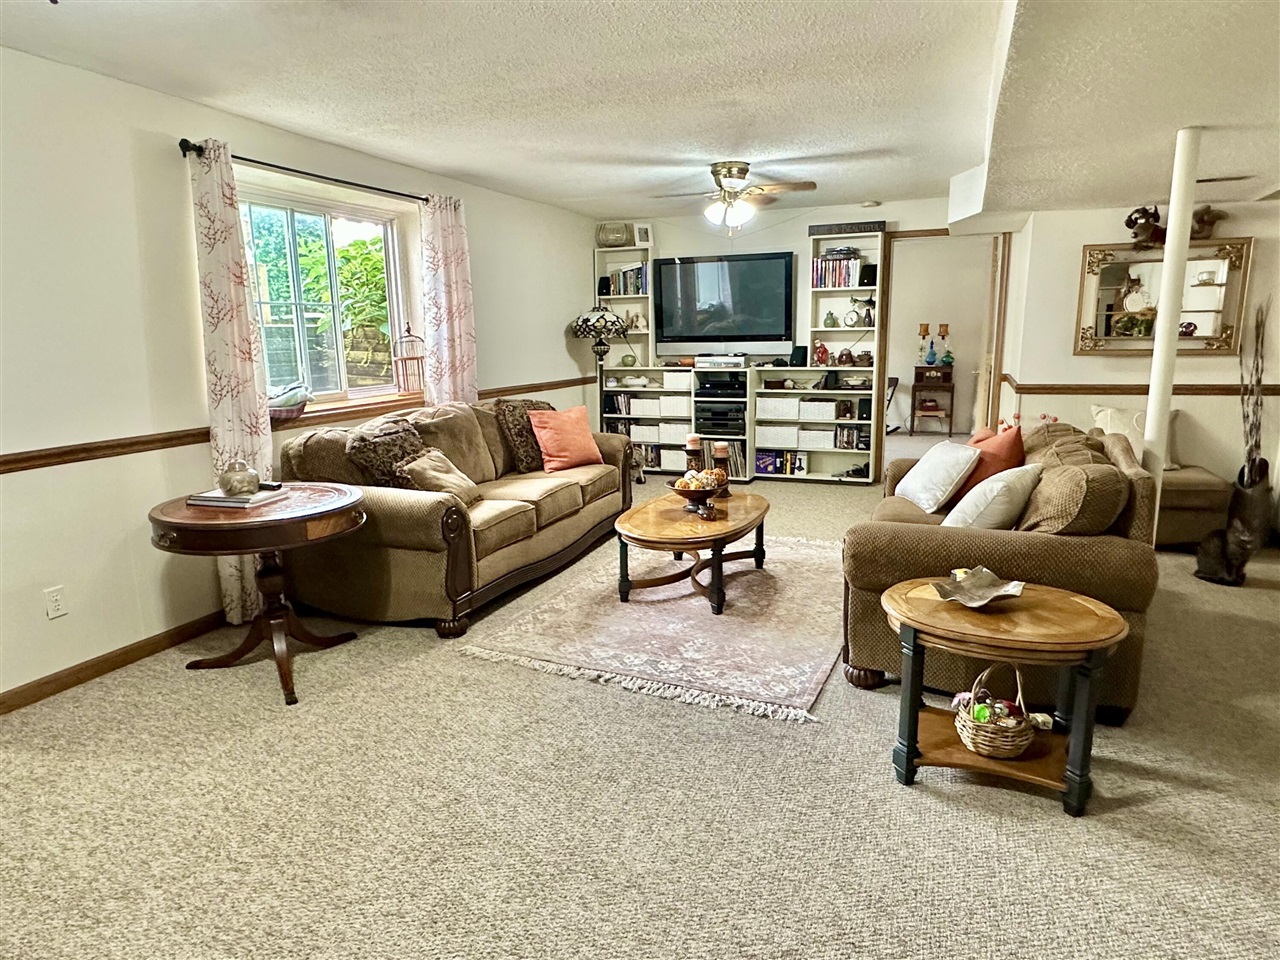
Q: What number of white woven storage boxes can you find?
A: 10